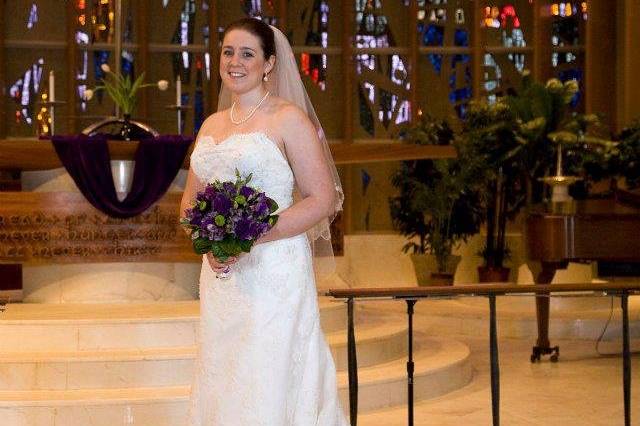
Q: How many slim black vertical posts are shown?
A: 4